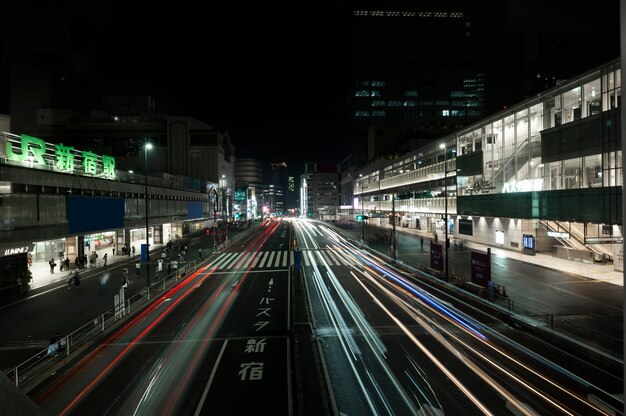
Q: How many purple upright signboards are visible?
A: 2